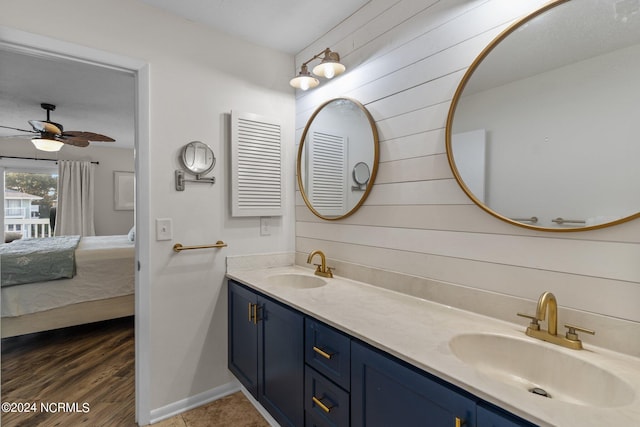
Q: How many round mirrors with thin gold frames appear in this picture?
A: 2